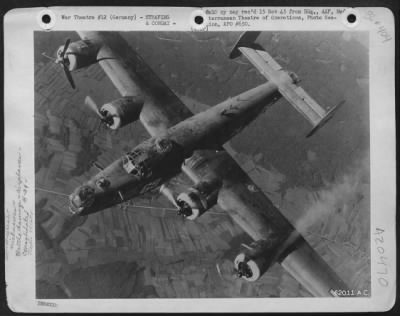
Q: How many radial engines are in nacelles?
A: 4